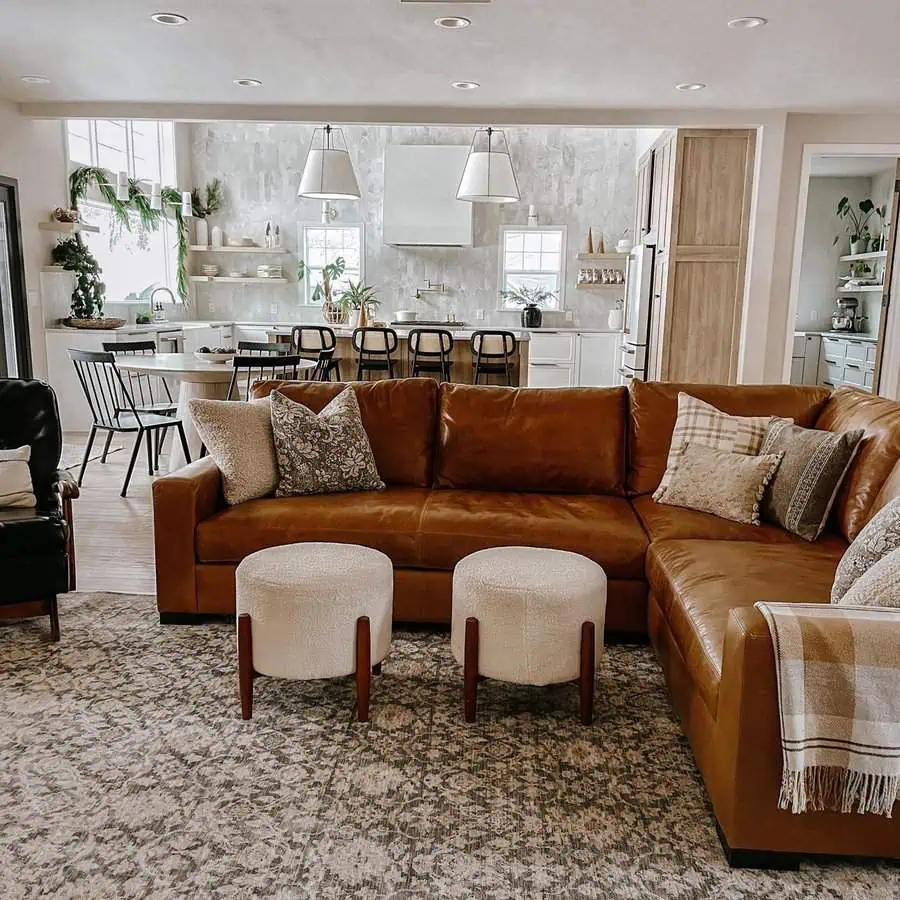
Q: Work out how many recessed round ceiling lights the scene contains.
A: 7